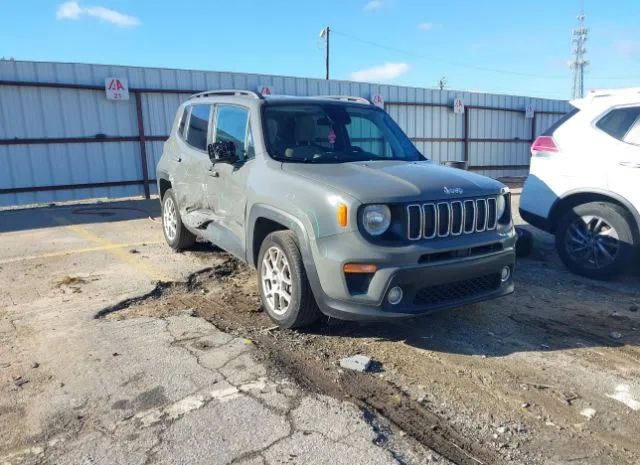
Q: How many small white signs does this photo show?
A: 5